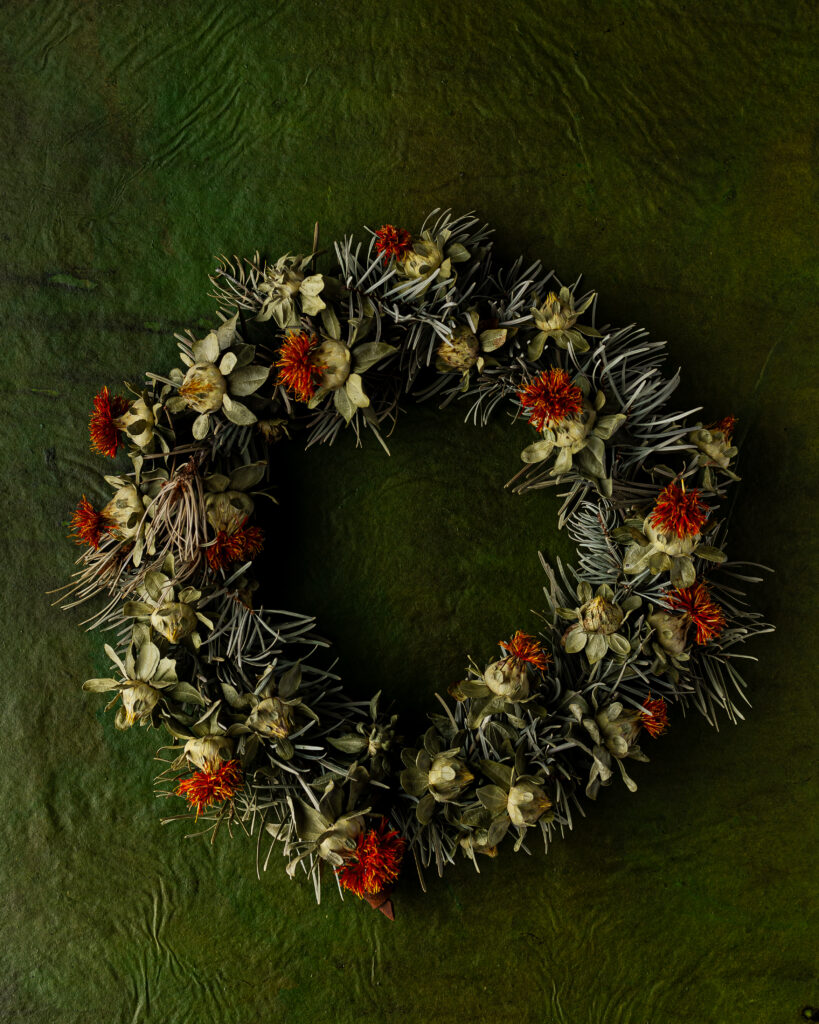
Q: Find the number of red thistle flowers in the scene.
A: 13